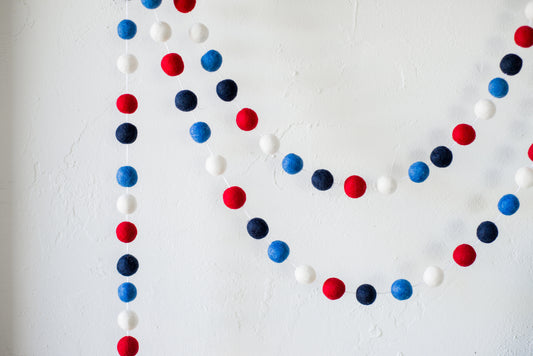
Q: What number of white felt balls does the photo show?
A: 13